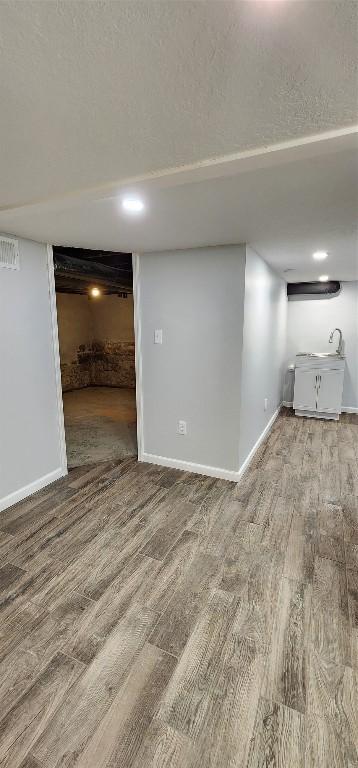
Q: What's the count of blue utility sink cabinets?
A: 0